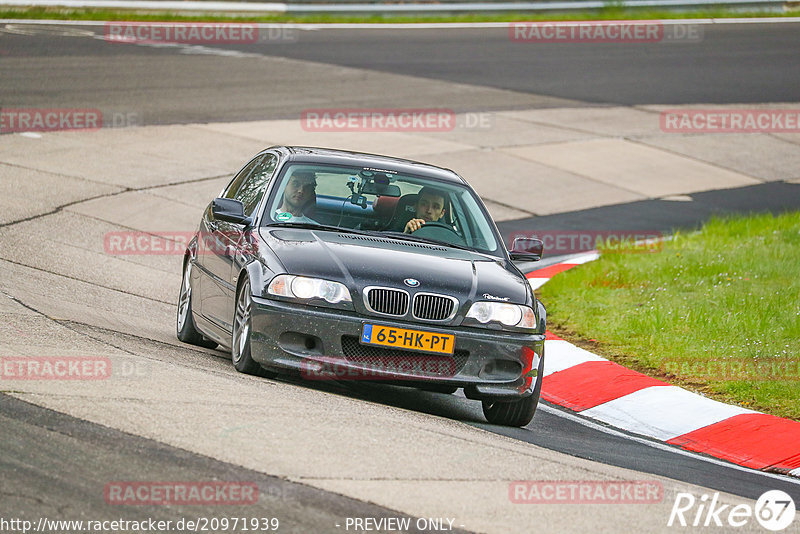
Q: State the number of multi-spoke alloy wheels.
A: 2